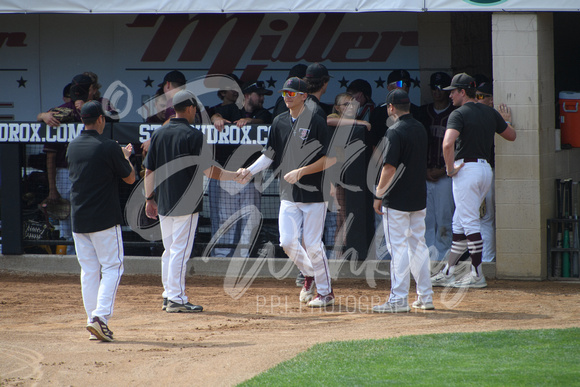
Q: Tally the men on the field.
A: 5